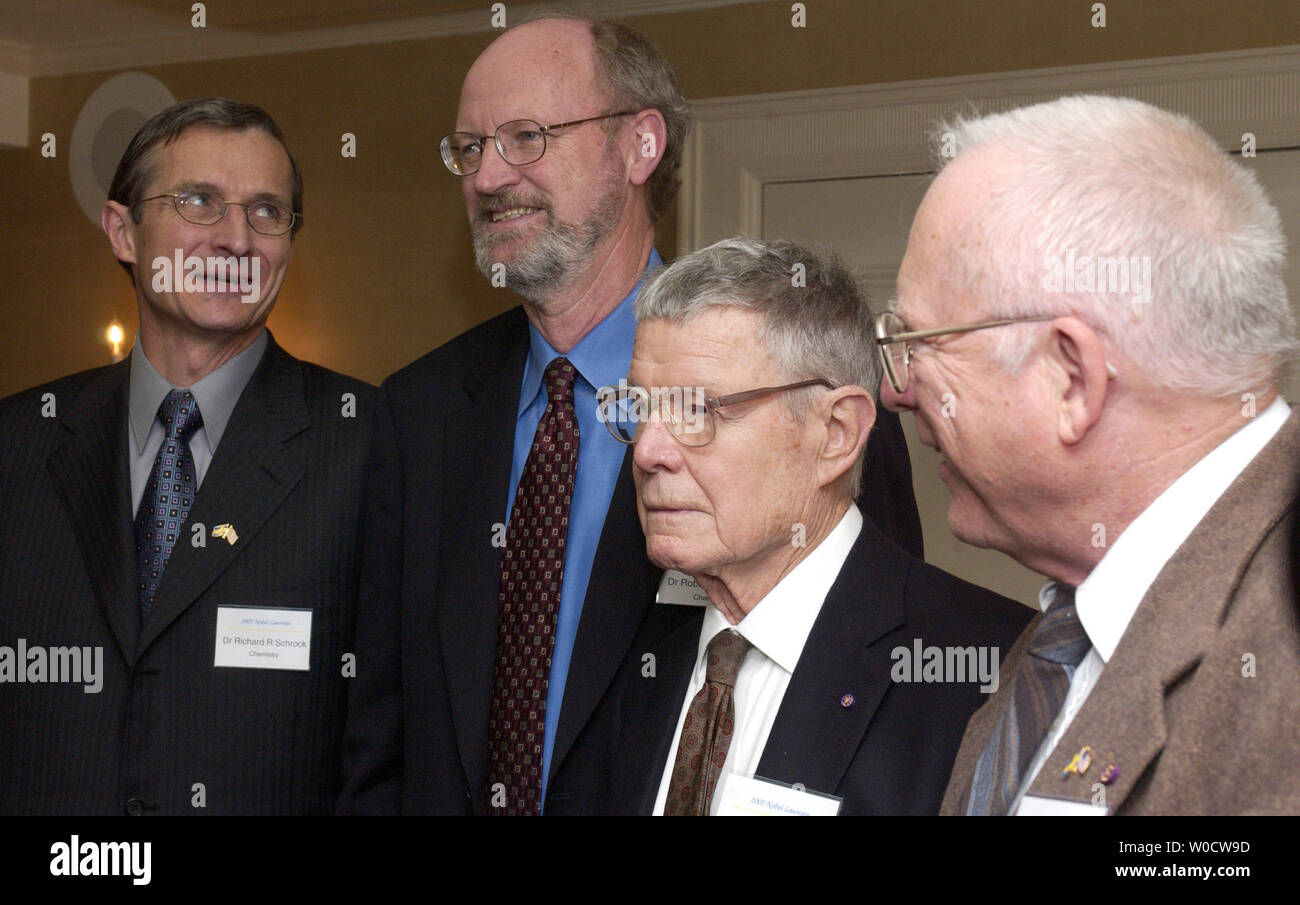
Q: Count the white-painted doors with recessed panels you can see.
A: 1